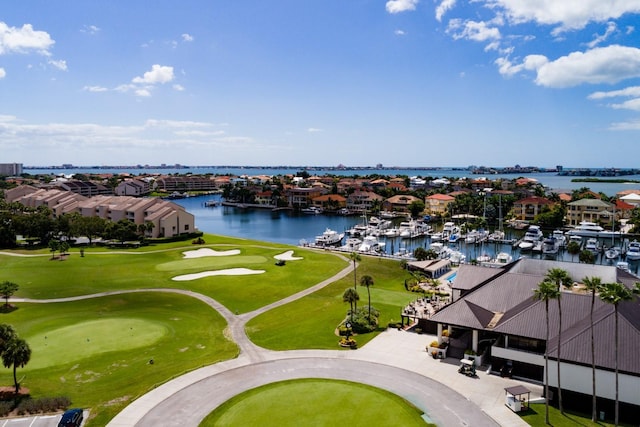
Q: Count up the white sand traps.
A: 3